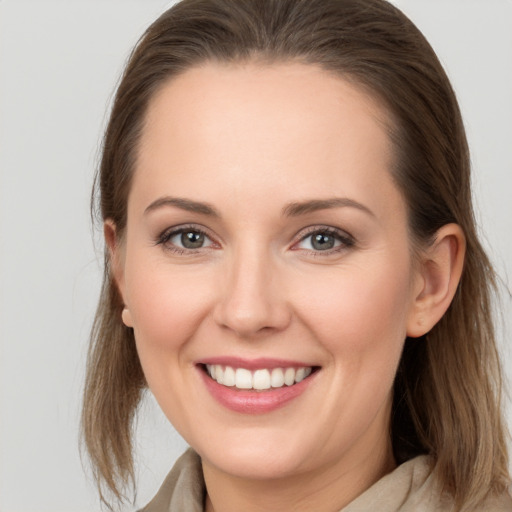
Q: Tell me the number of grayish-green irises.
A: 2